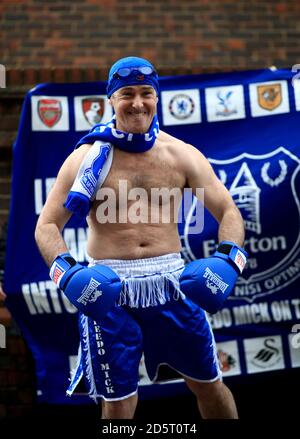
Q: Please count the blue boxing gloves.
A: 2